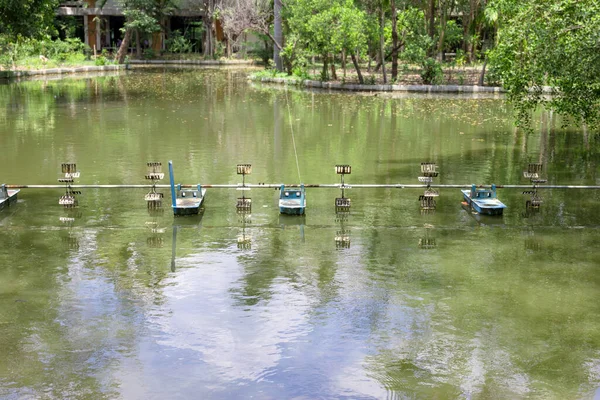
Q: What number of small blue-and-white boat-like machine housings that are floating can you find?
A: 4